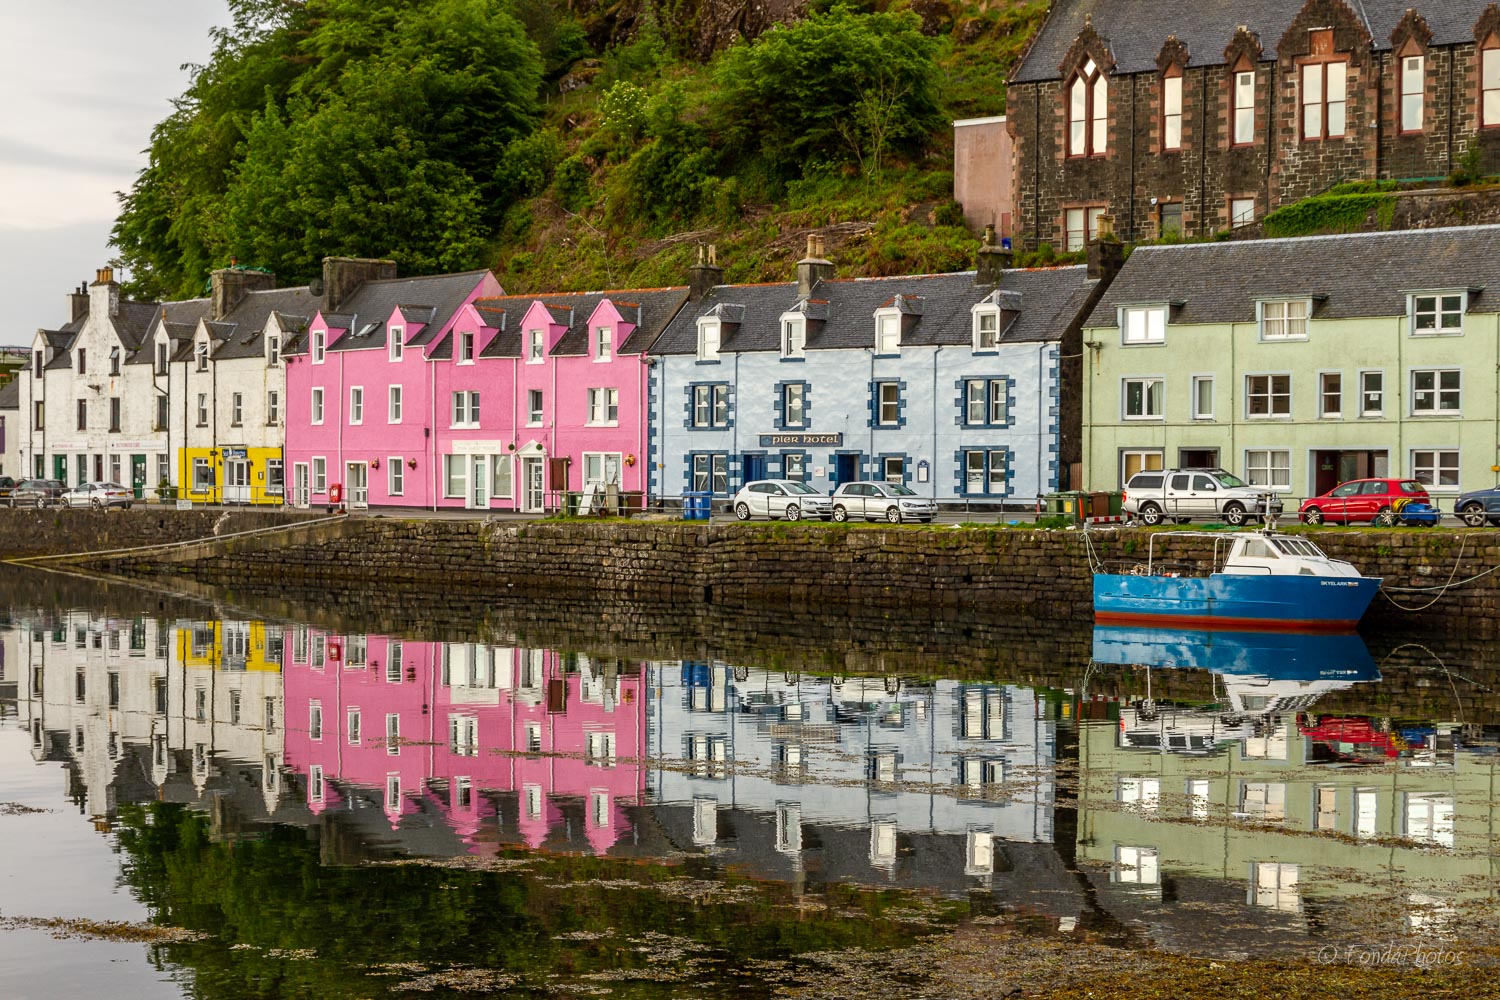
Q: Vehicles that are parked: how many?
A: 8